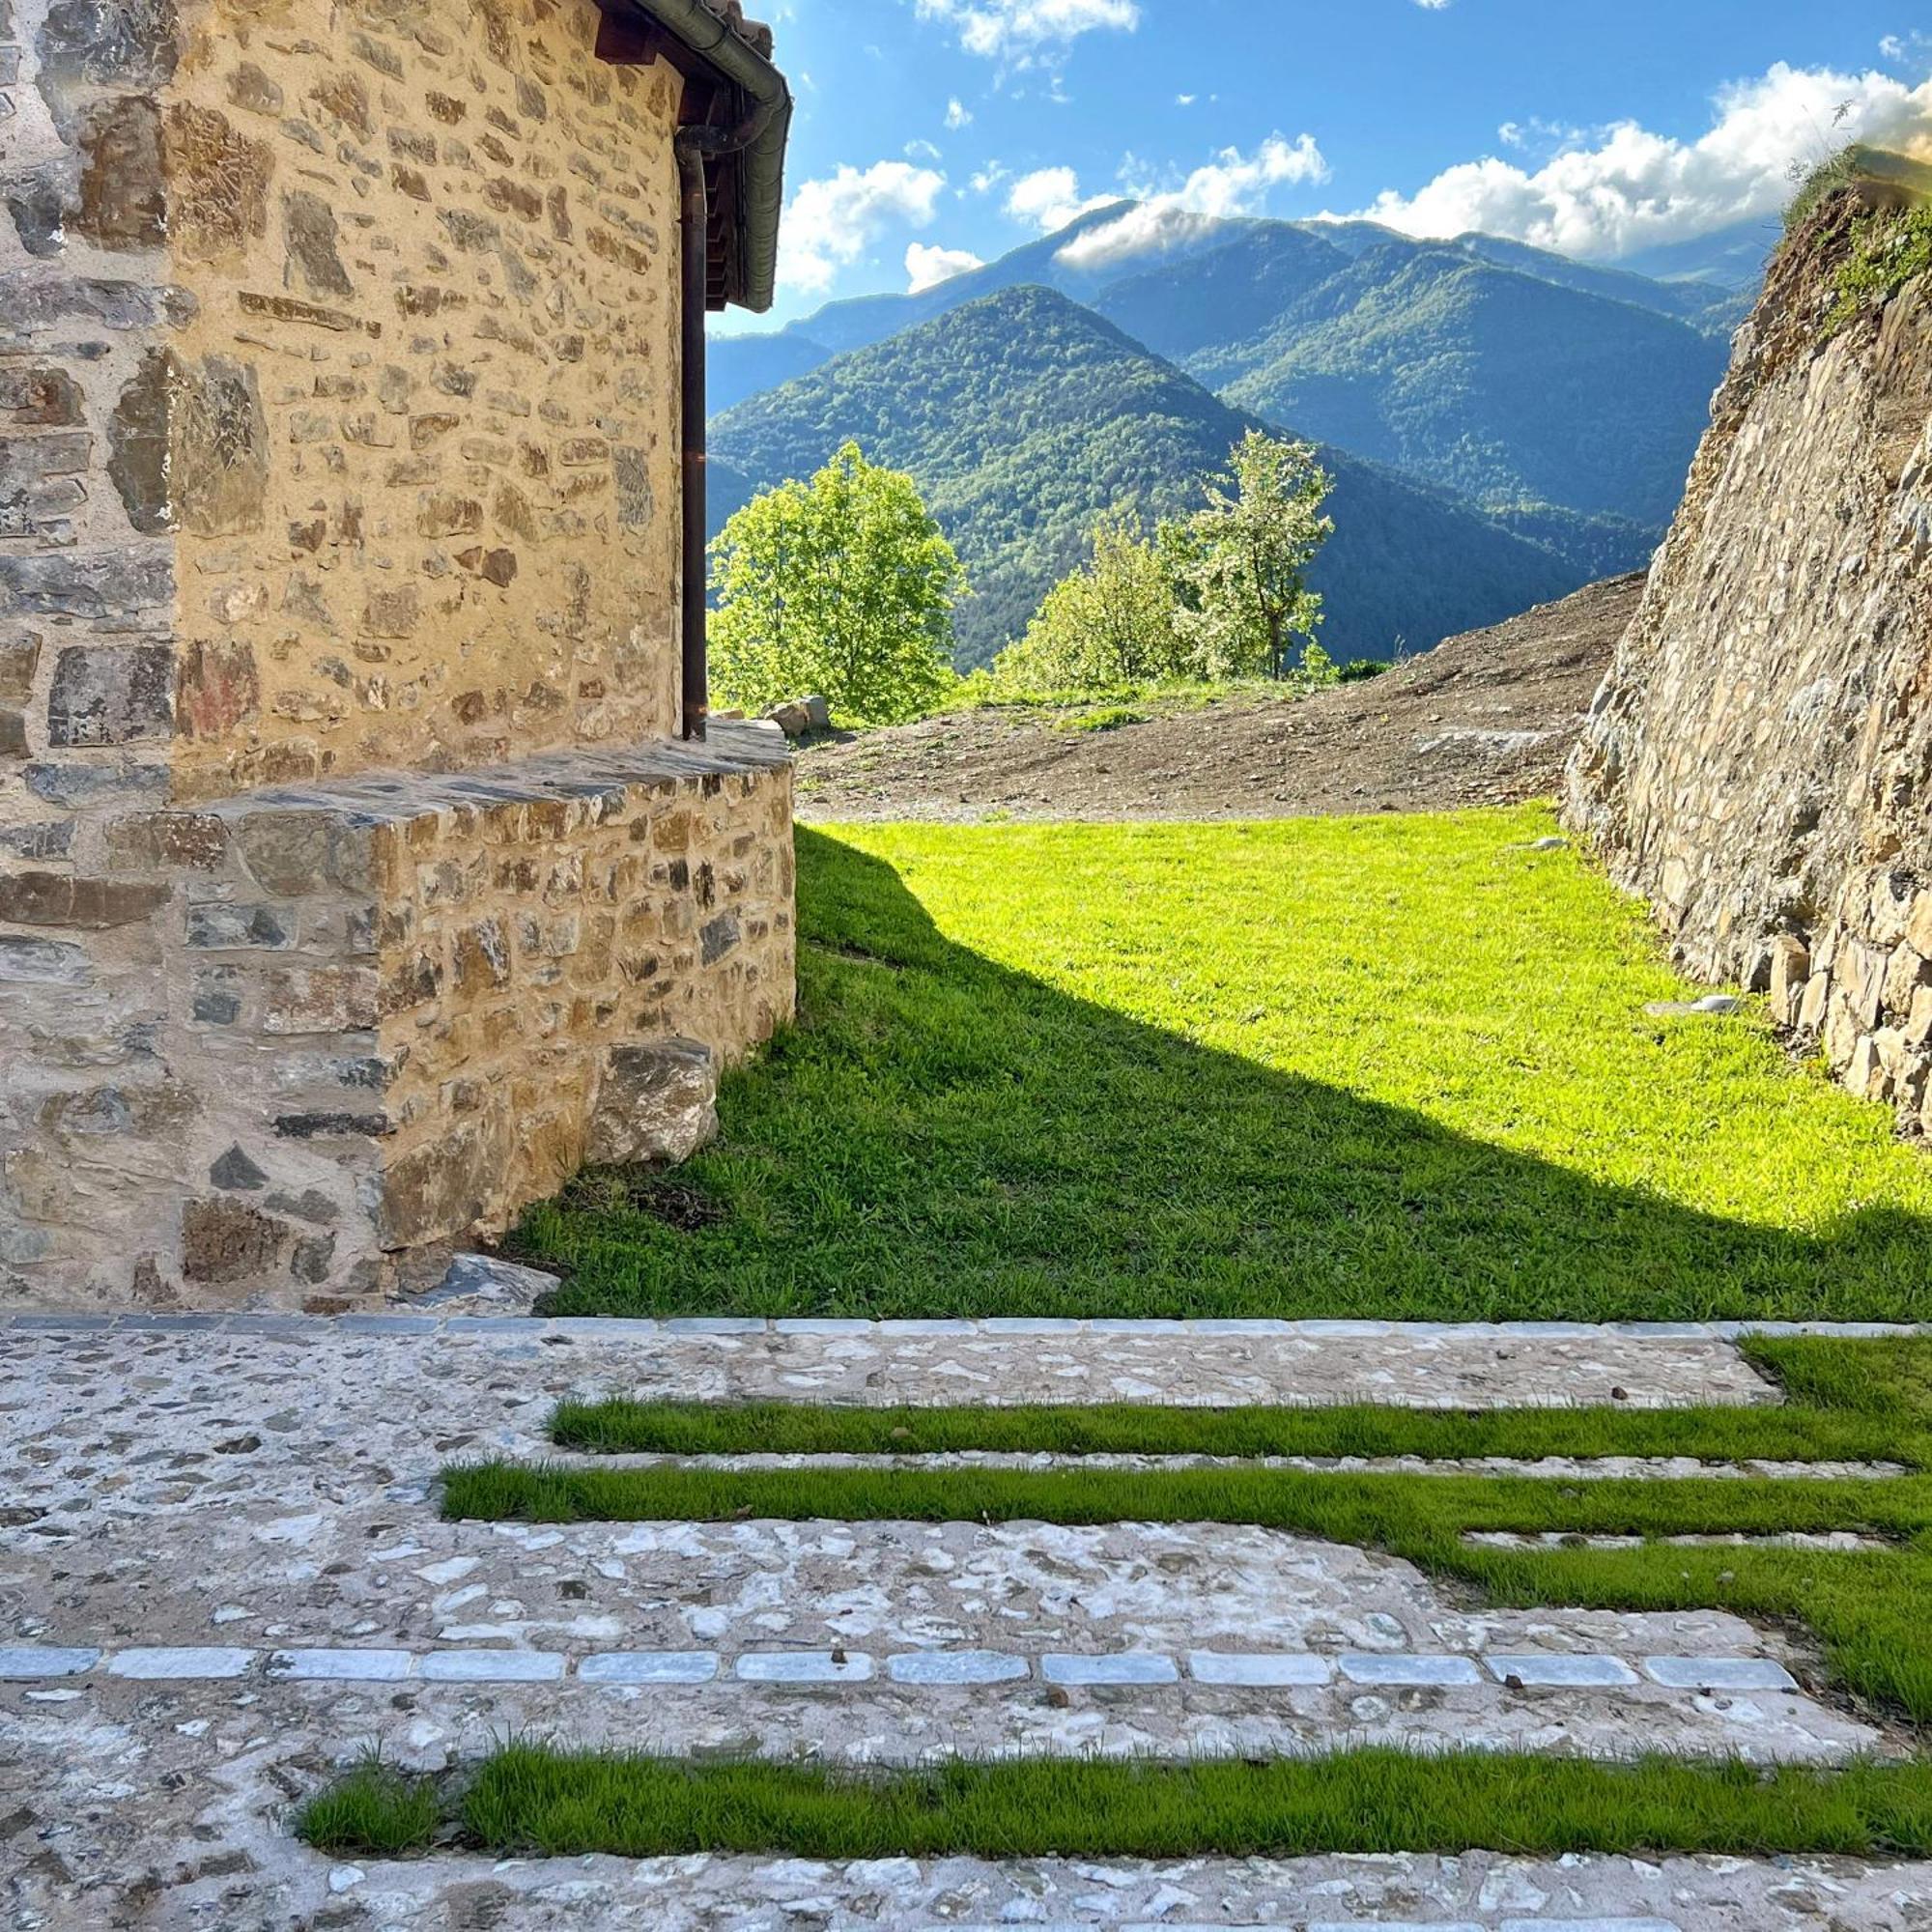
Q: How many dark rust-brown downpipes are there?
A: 1